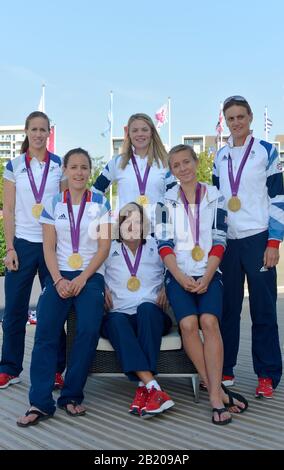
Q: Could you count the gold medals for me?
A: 6